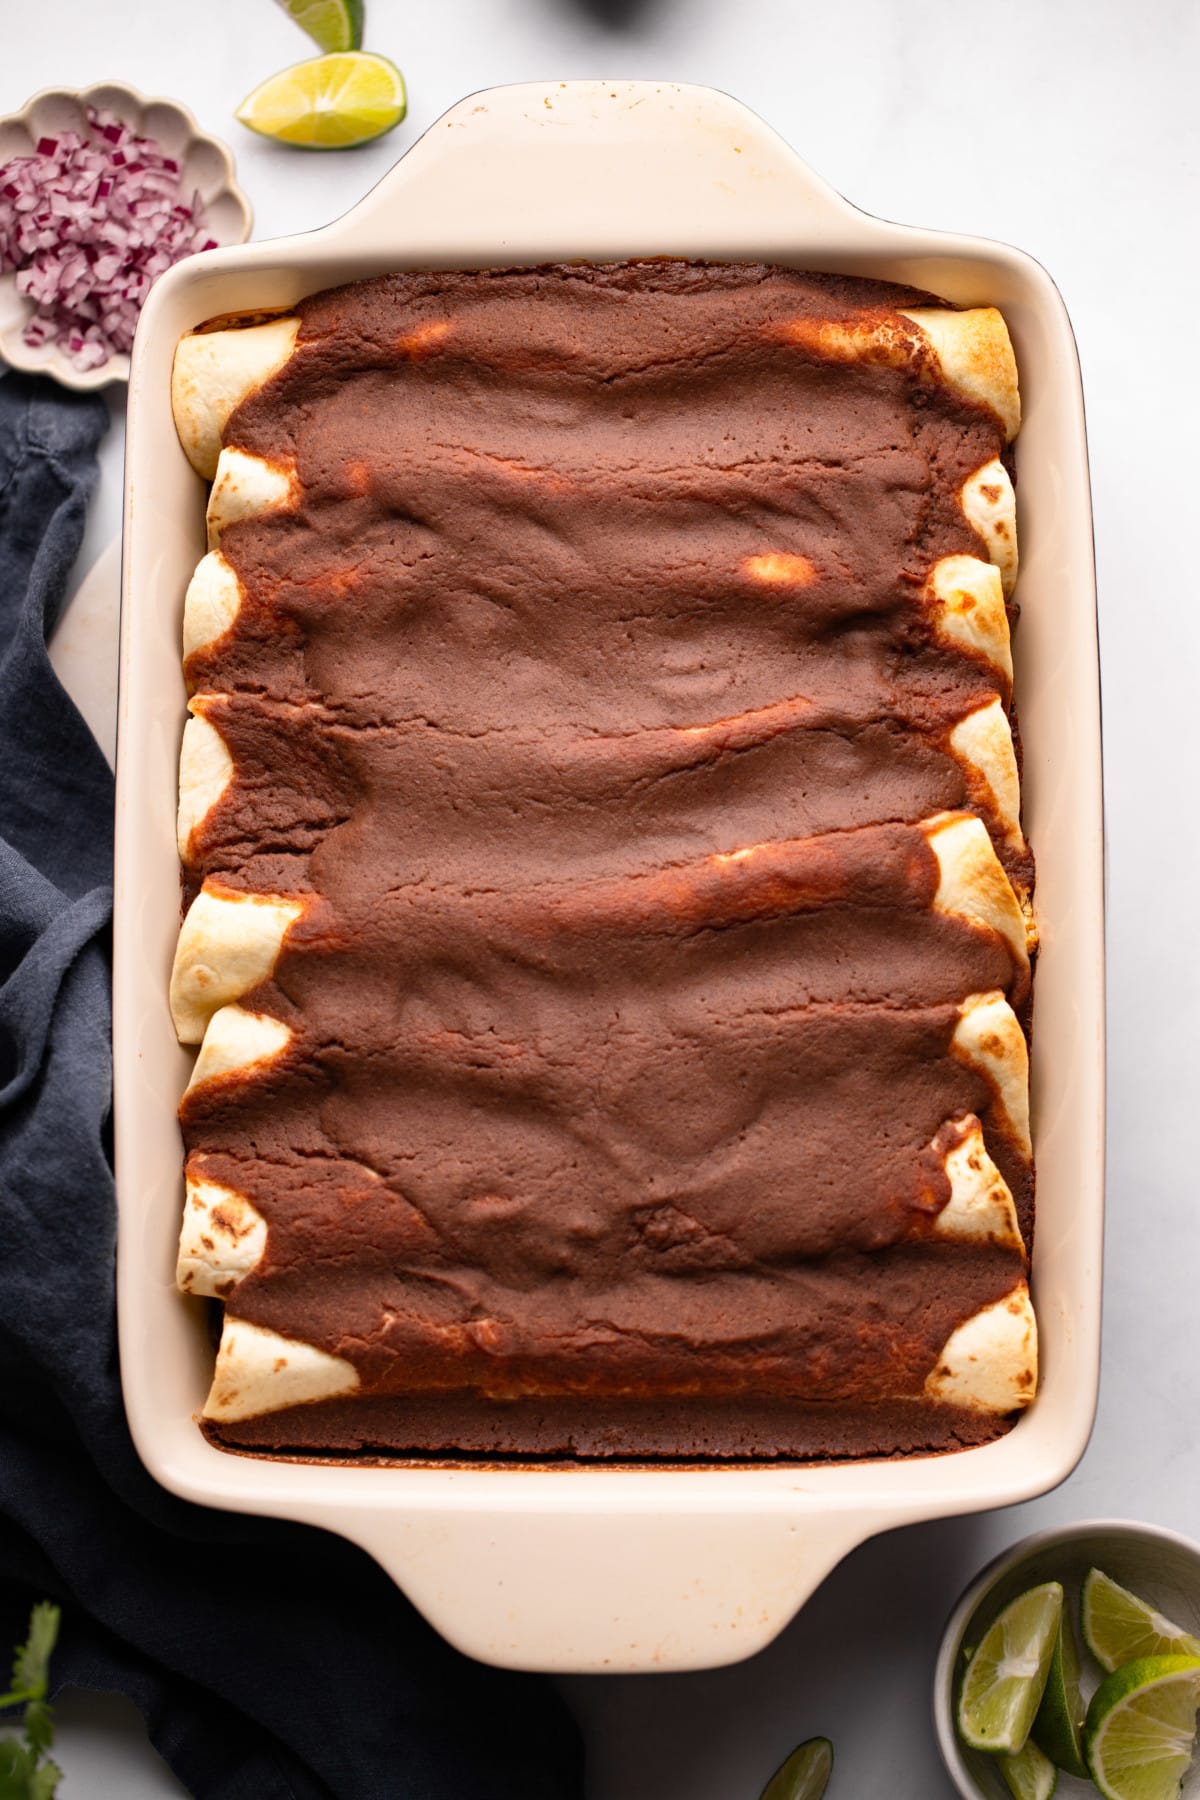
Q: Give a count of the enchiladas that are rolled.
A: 8